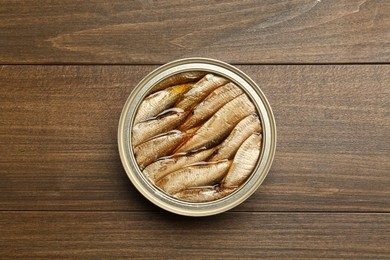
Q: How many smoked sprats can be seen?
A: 12